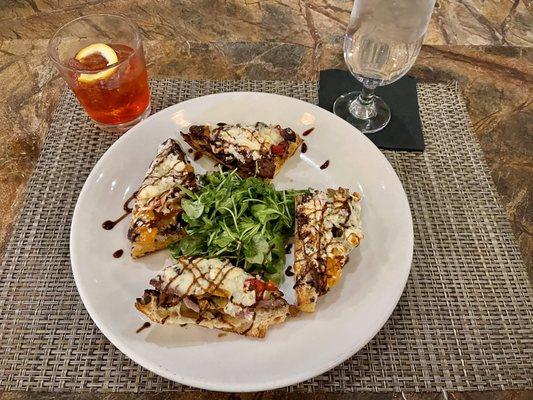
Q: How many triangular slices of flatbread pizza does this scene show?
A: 4